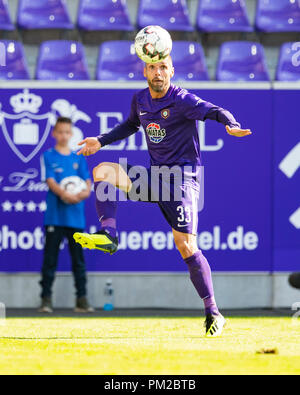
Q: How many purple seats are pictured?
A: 12